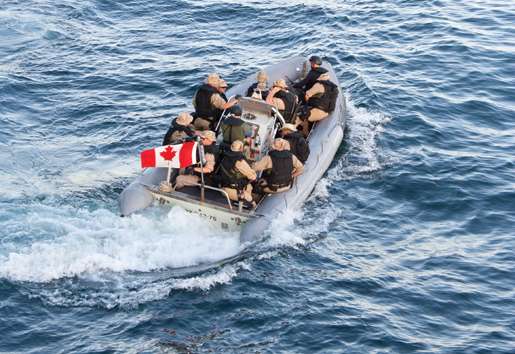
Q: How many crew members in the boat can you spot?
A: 12